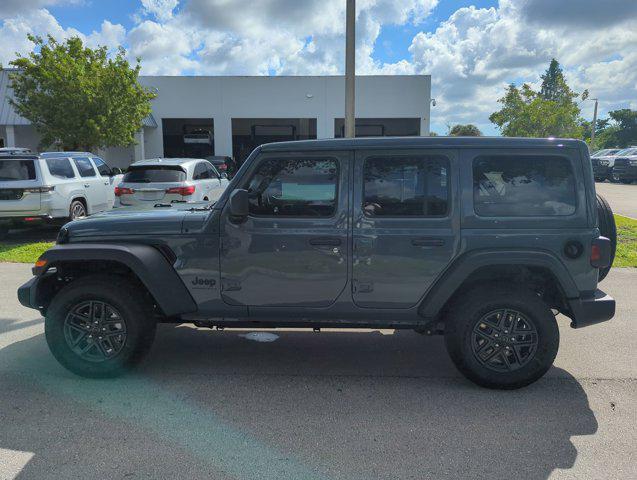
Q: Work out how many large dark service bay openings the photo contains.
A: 3